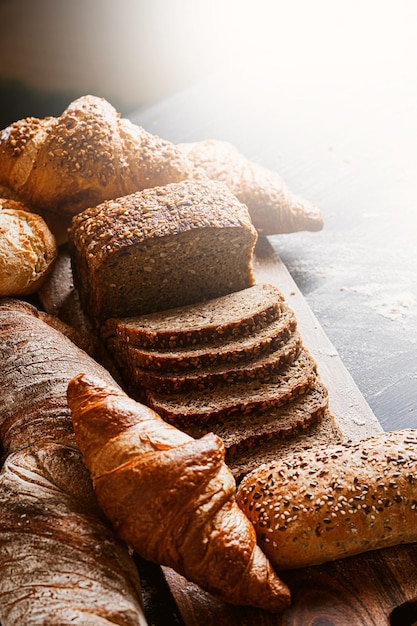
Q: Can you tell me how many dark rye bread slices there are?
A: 6